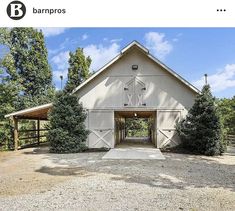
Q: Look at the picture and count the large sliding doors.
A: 2